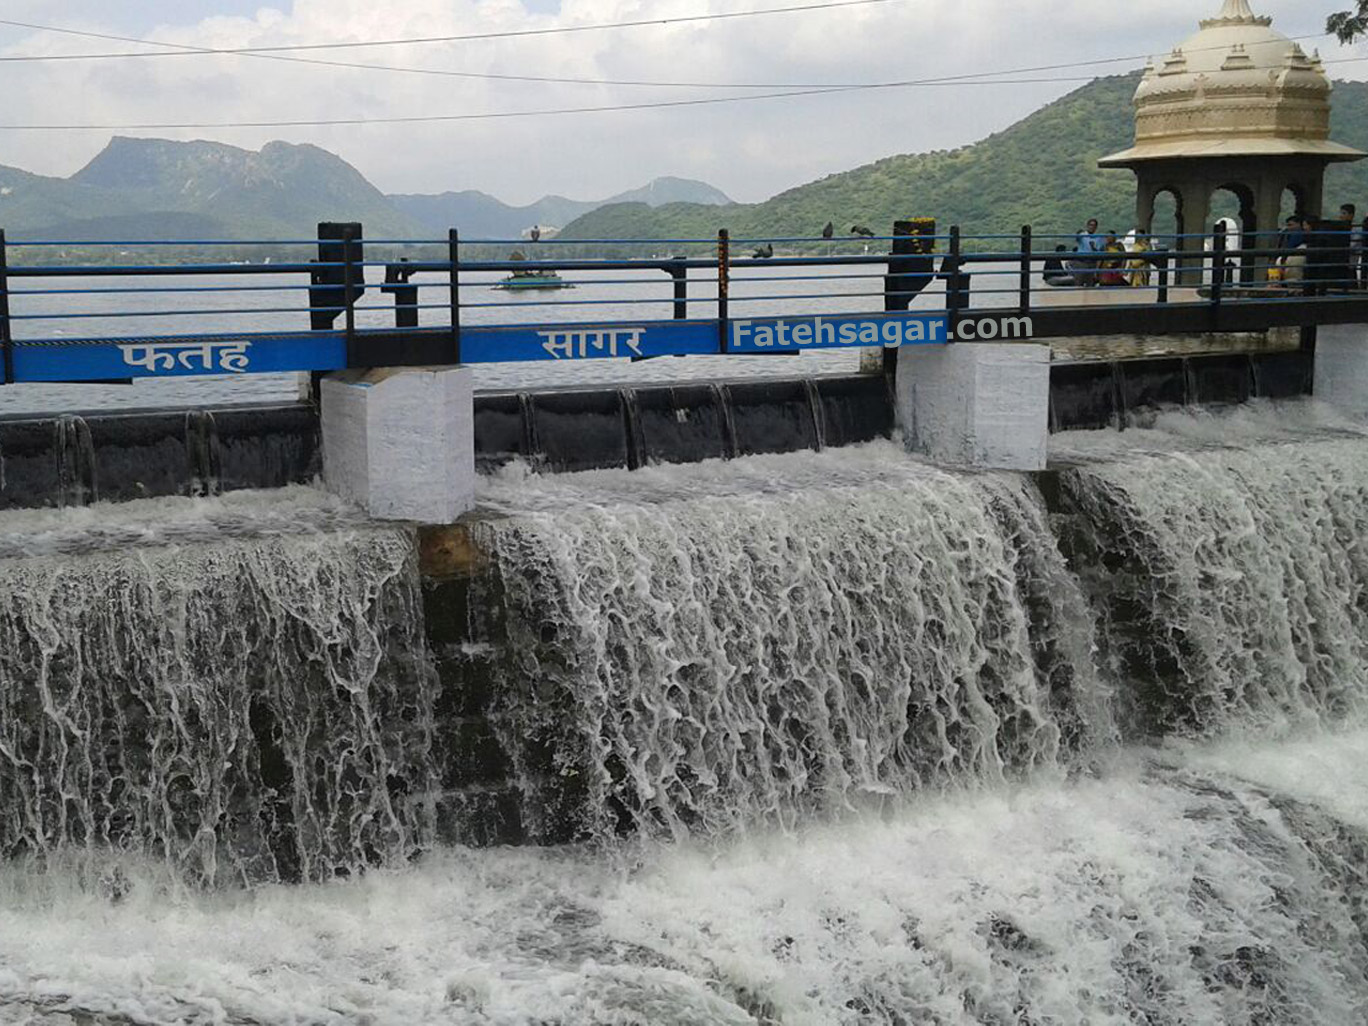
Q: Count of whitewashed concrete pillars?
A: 3